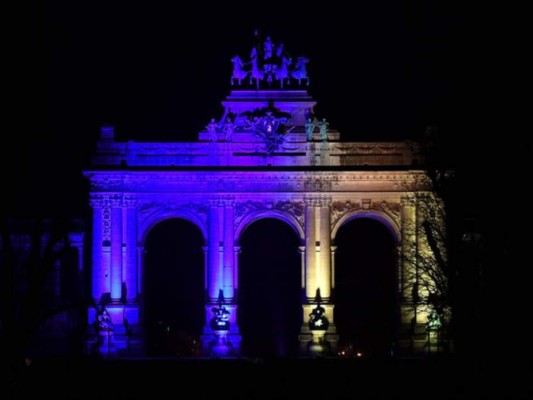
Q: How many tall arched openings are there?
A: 3